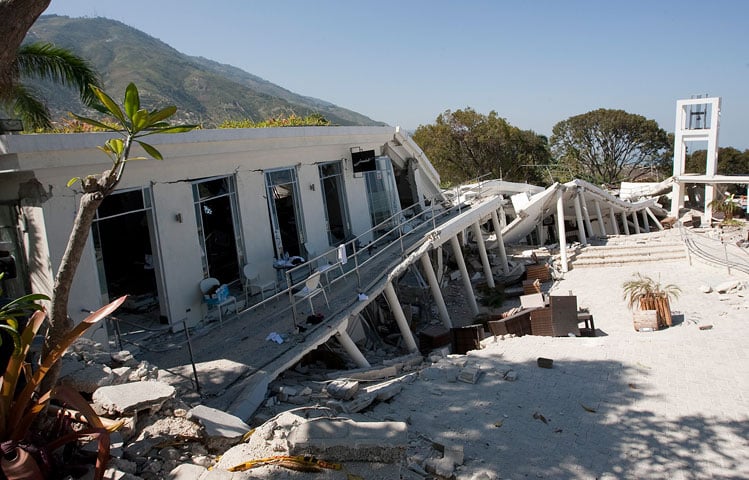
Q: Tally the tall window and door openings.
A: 5